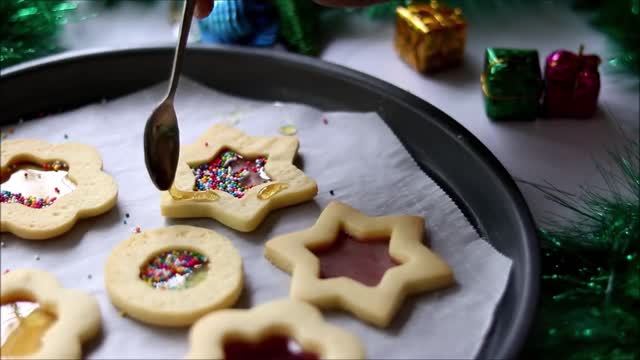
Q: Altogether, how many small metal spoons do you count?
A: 1